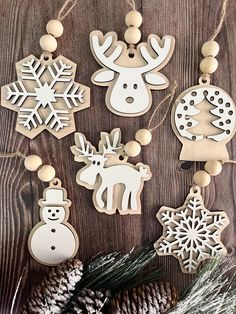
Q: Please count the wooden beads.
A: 12